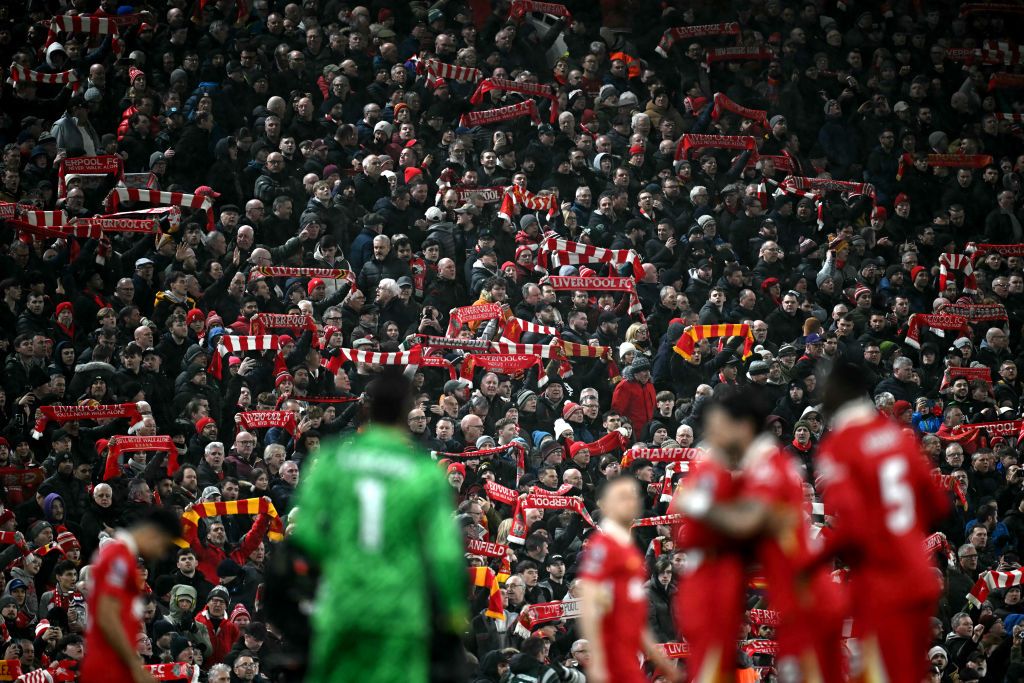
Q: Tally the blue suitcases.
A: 0